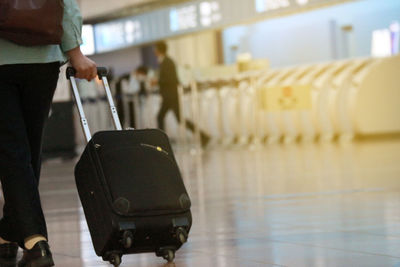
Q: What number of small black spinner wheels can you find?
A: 4